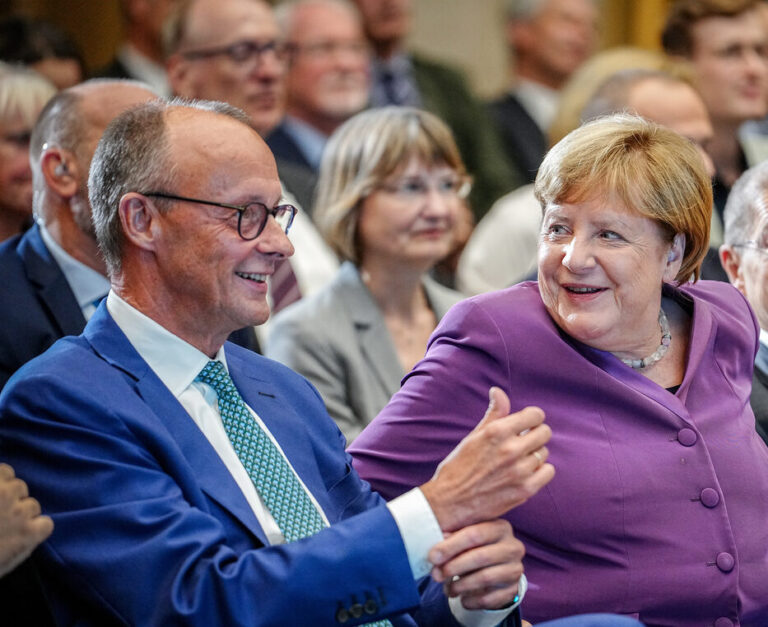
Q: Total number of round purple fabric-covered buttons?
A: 4